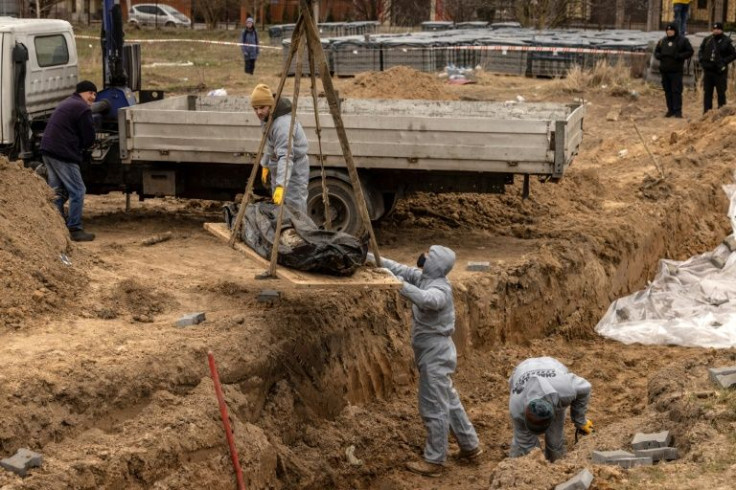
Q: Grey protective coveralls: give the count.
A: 3